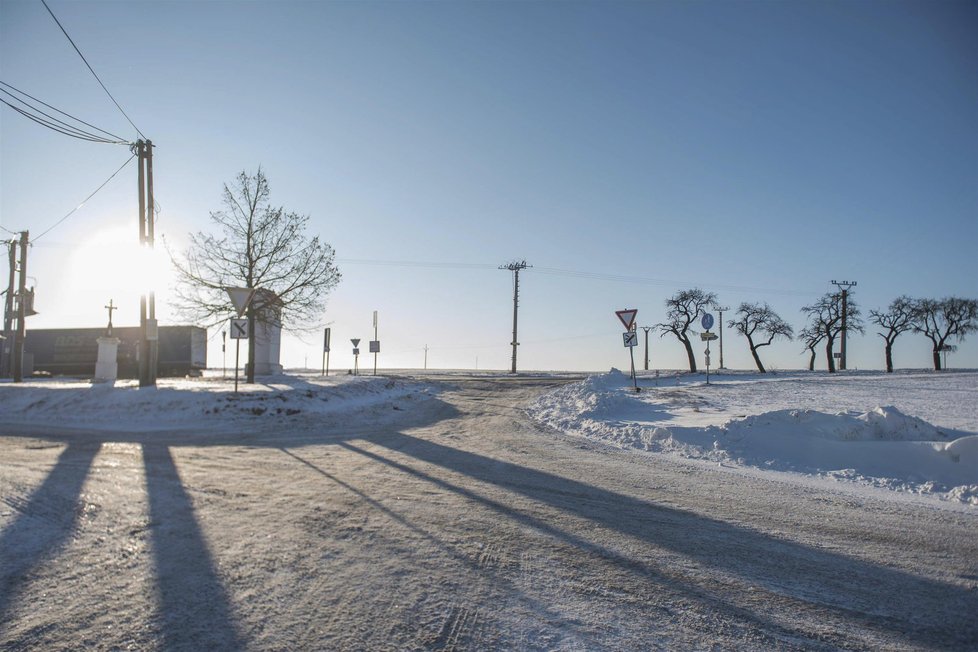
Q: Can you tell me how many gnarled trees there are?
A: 6